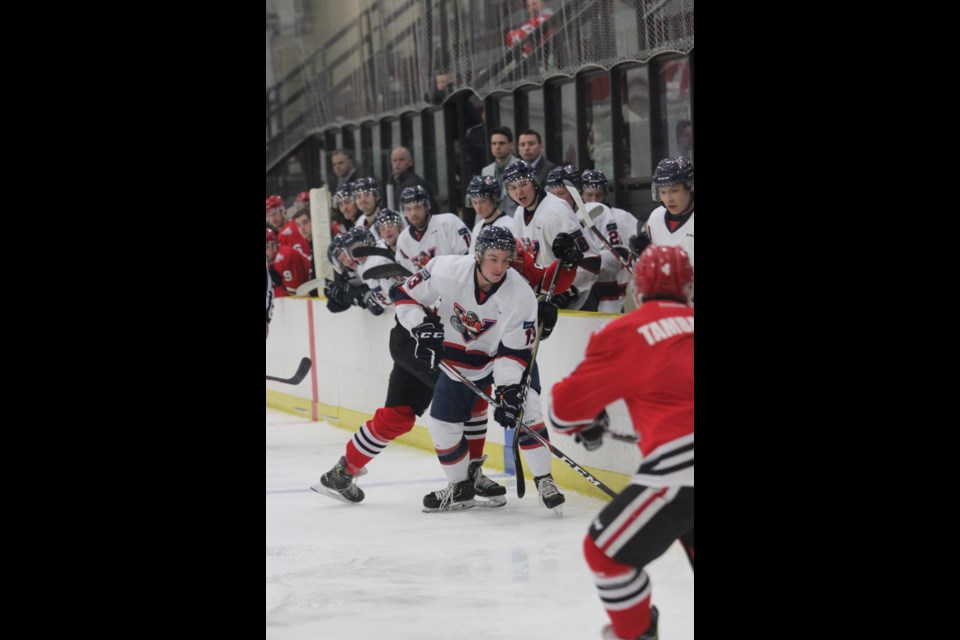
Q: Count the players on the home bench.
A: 11